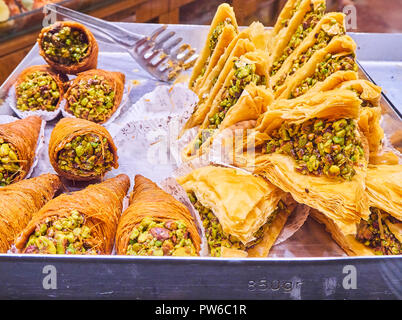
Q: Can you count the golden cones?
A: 8